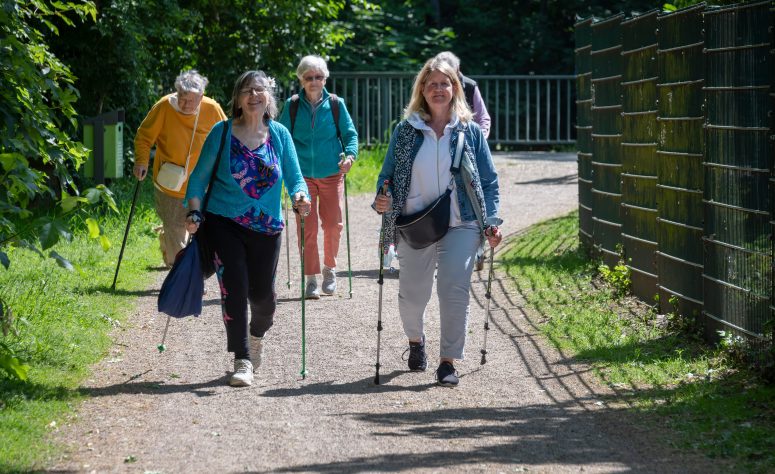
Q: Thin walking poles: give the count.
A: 7